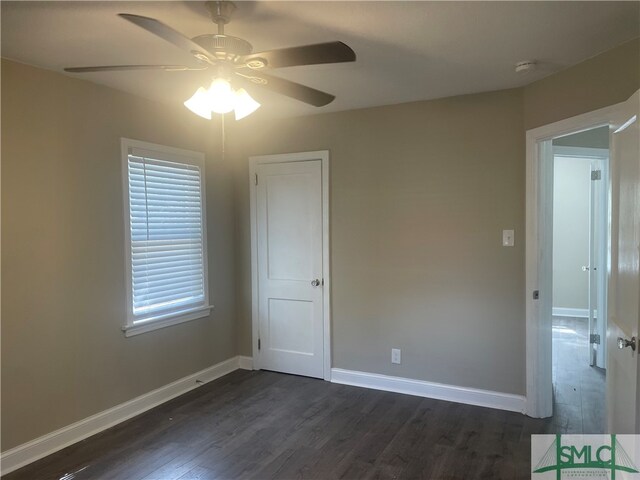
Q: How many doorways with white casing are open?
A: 2